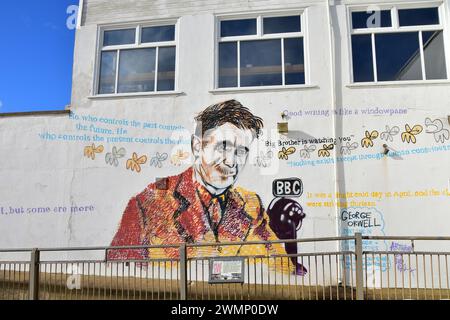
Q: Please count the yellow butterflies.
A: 7